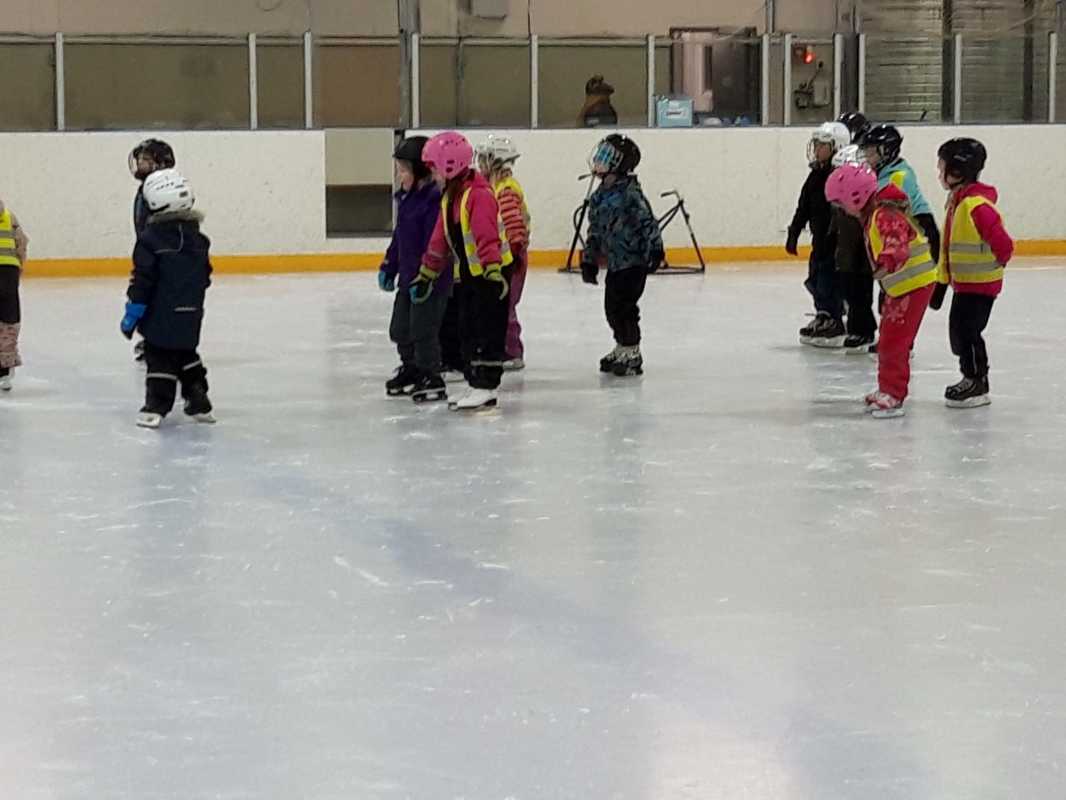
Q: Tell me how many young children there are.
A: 13